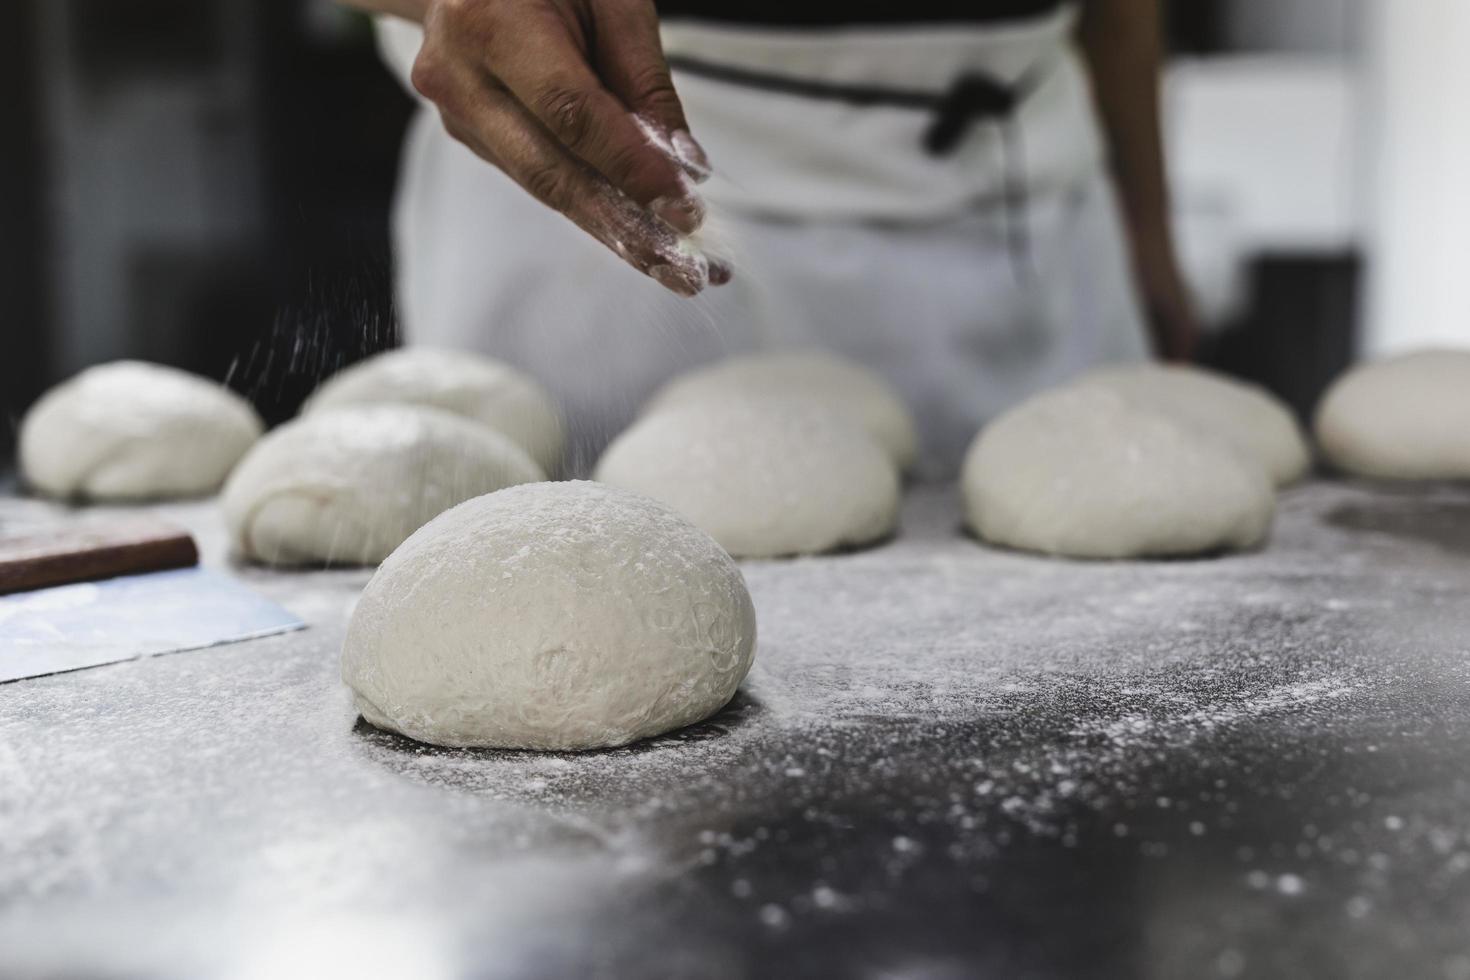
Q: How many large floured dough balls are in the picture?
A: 9